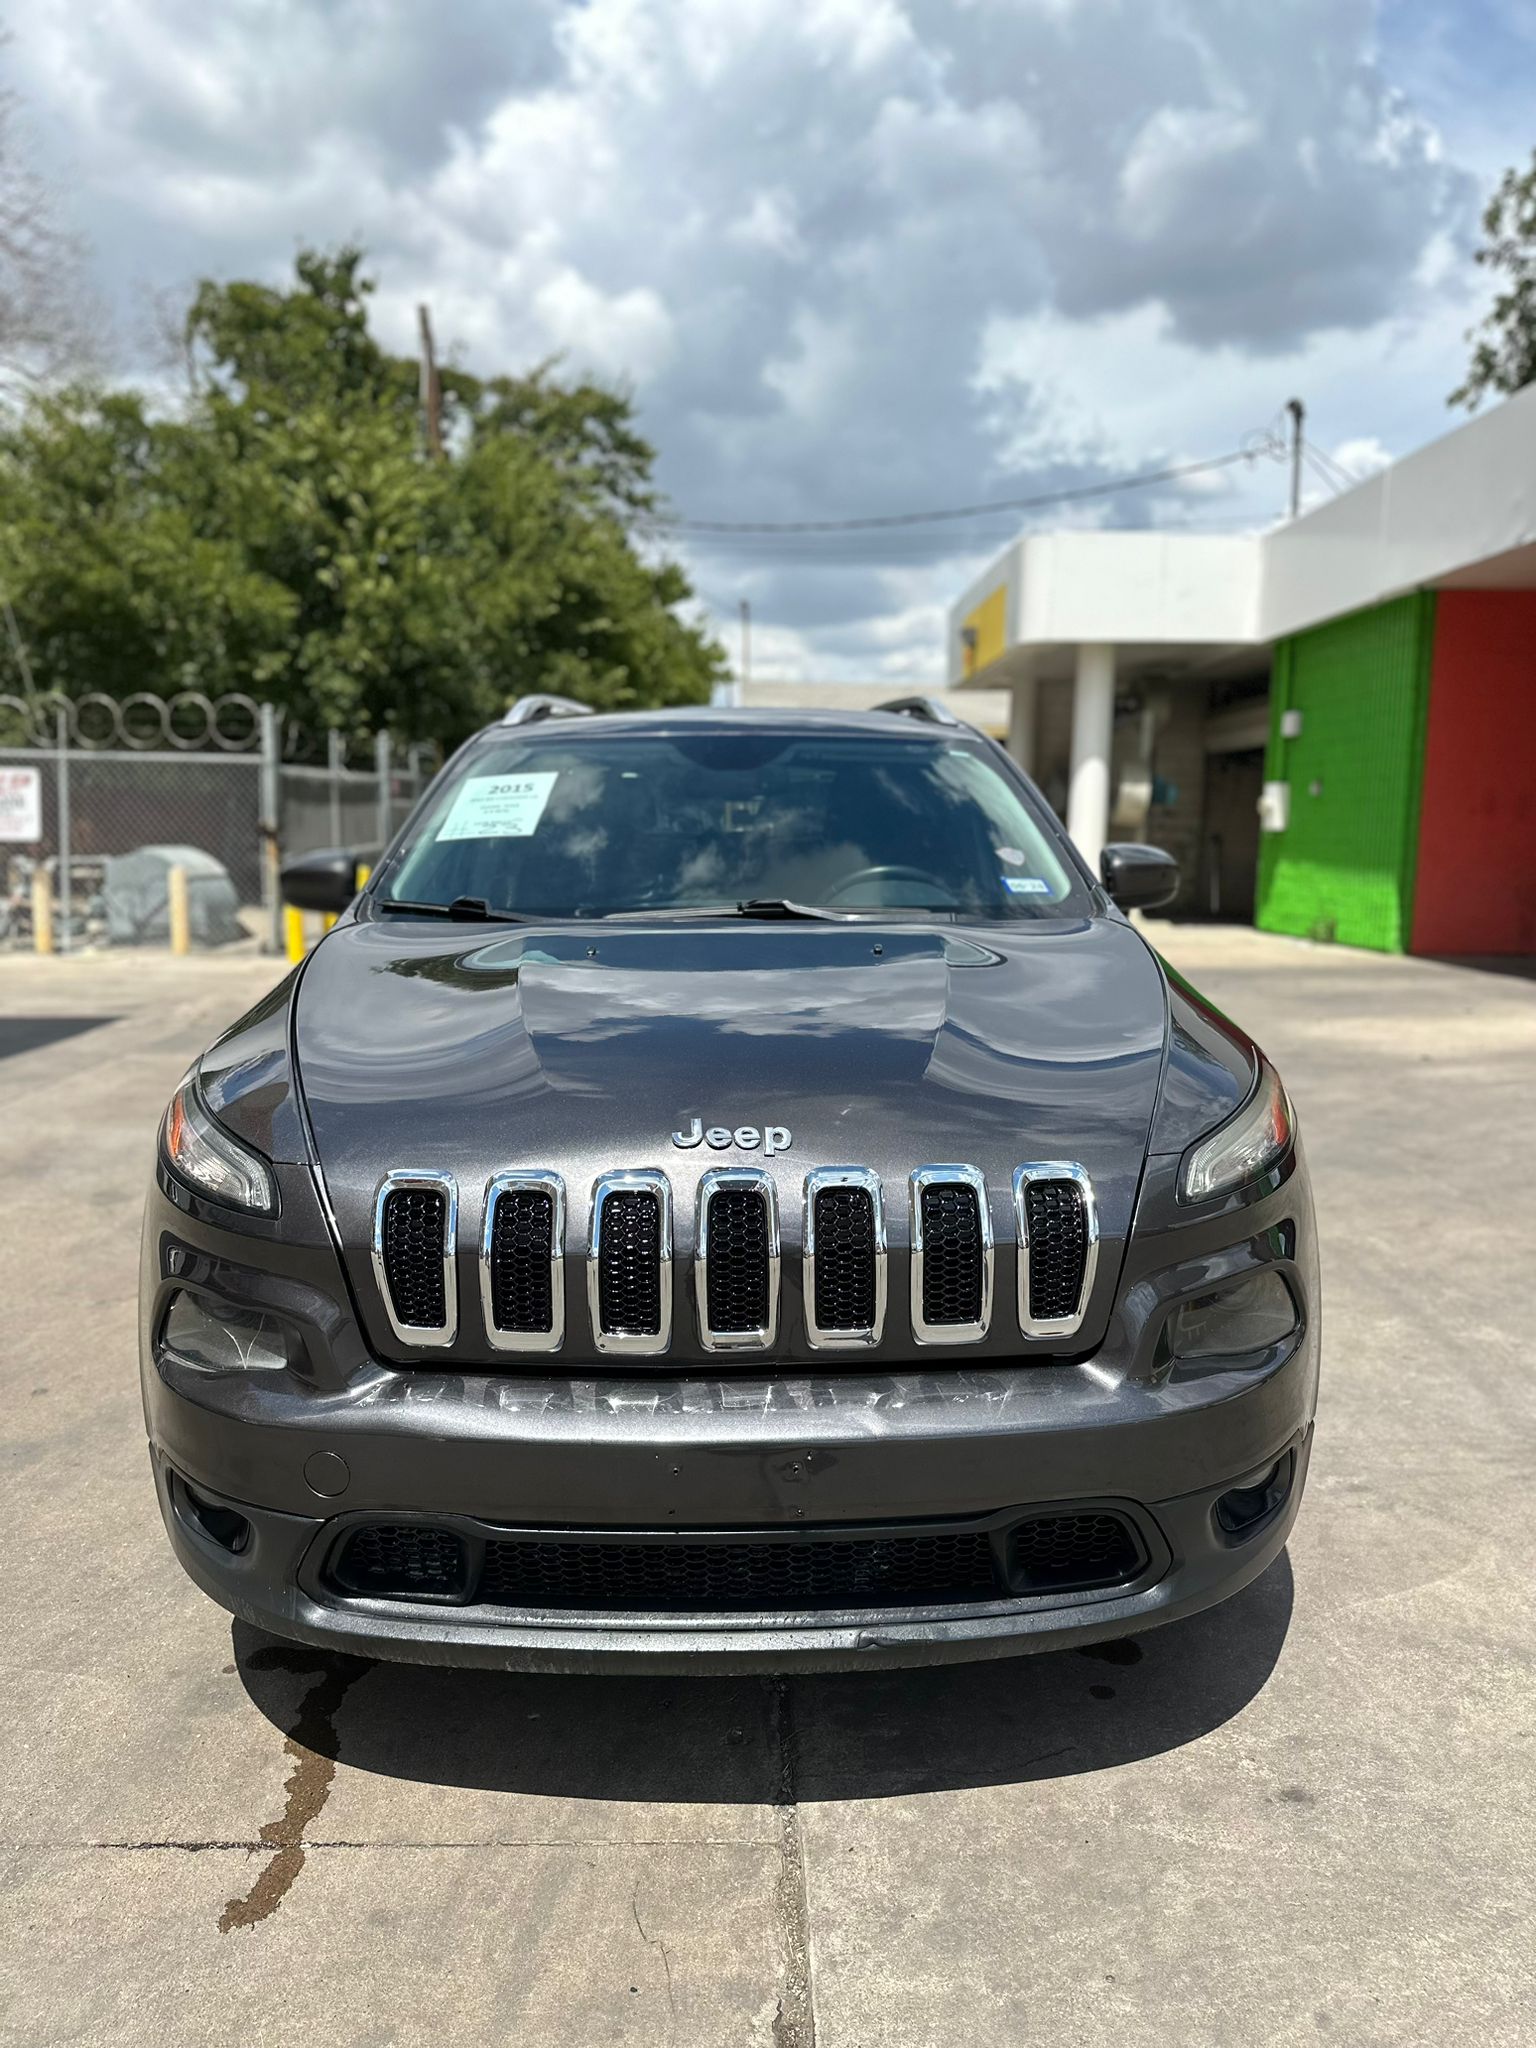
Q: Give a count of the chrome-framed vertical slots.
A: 7